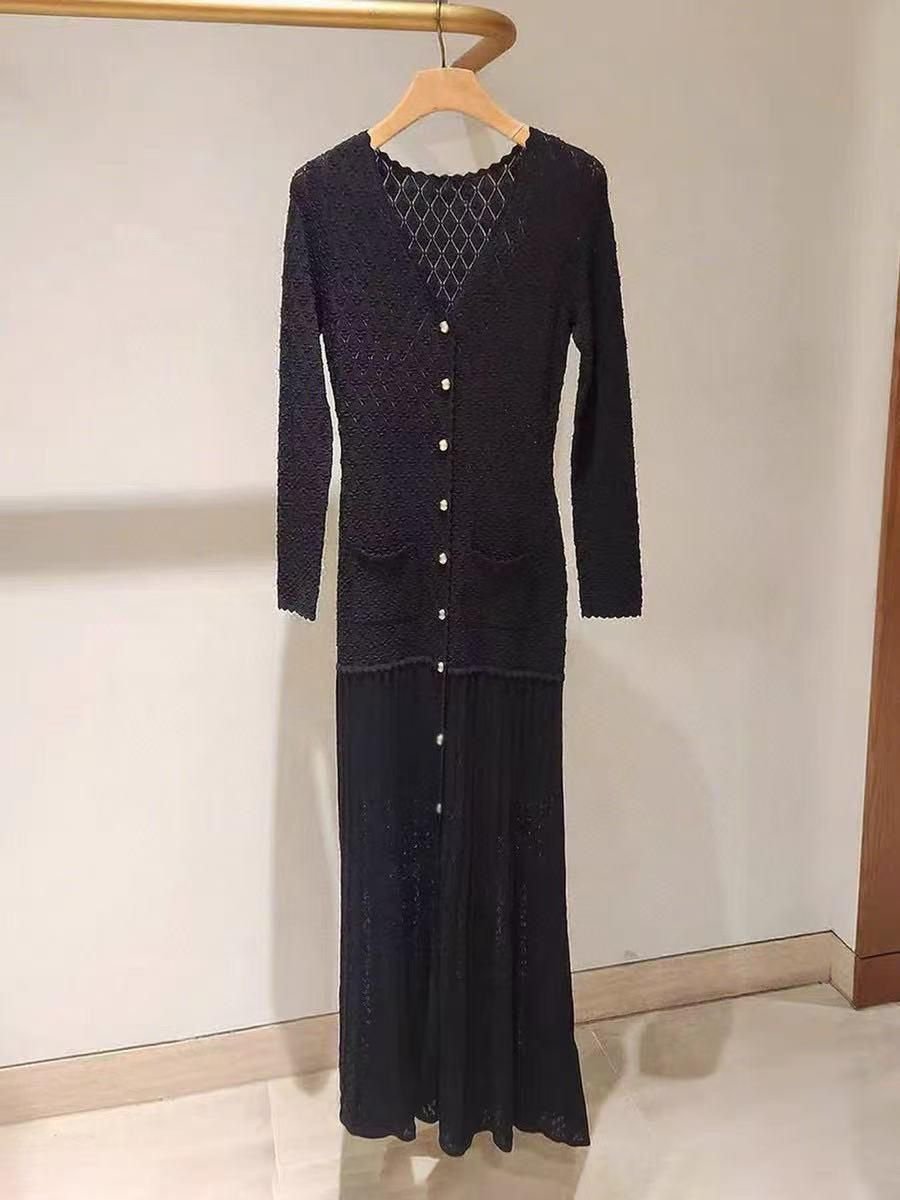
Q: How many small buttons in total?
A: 9